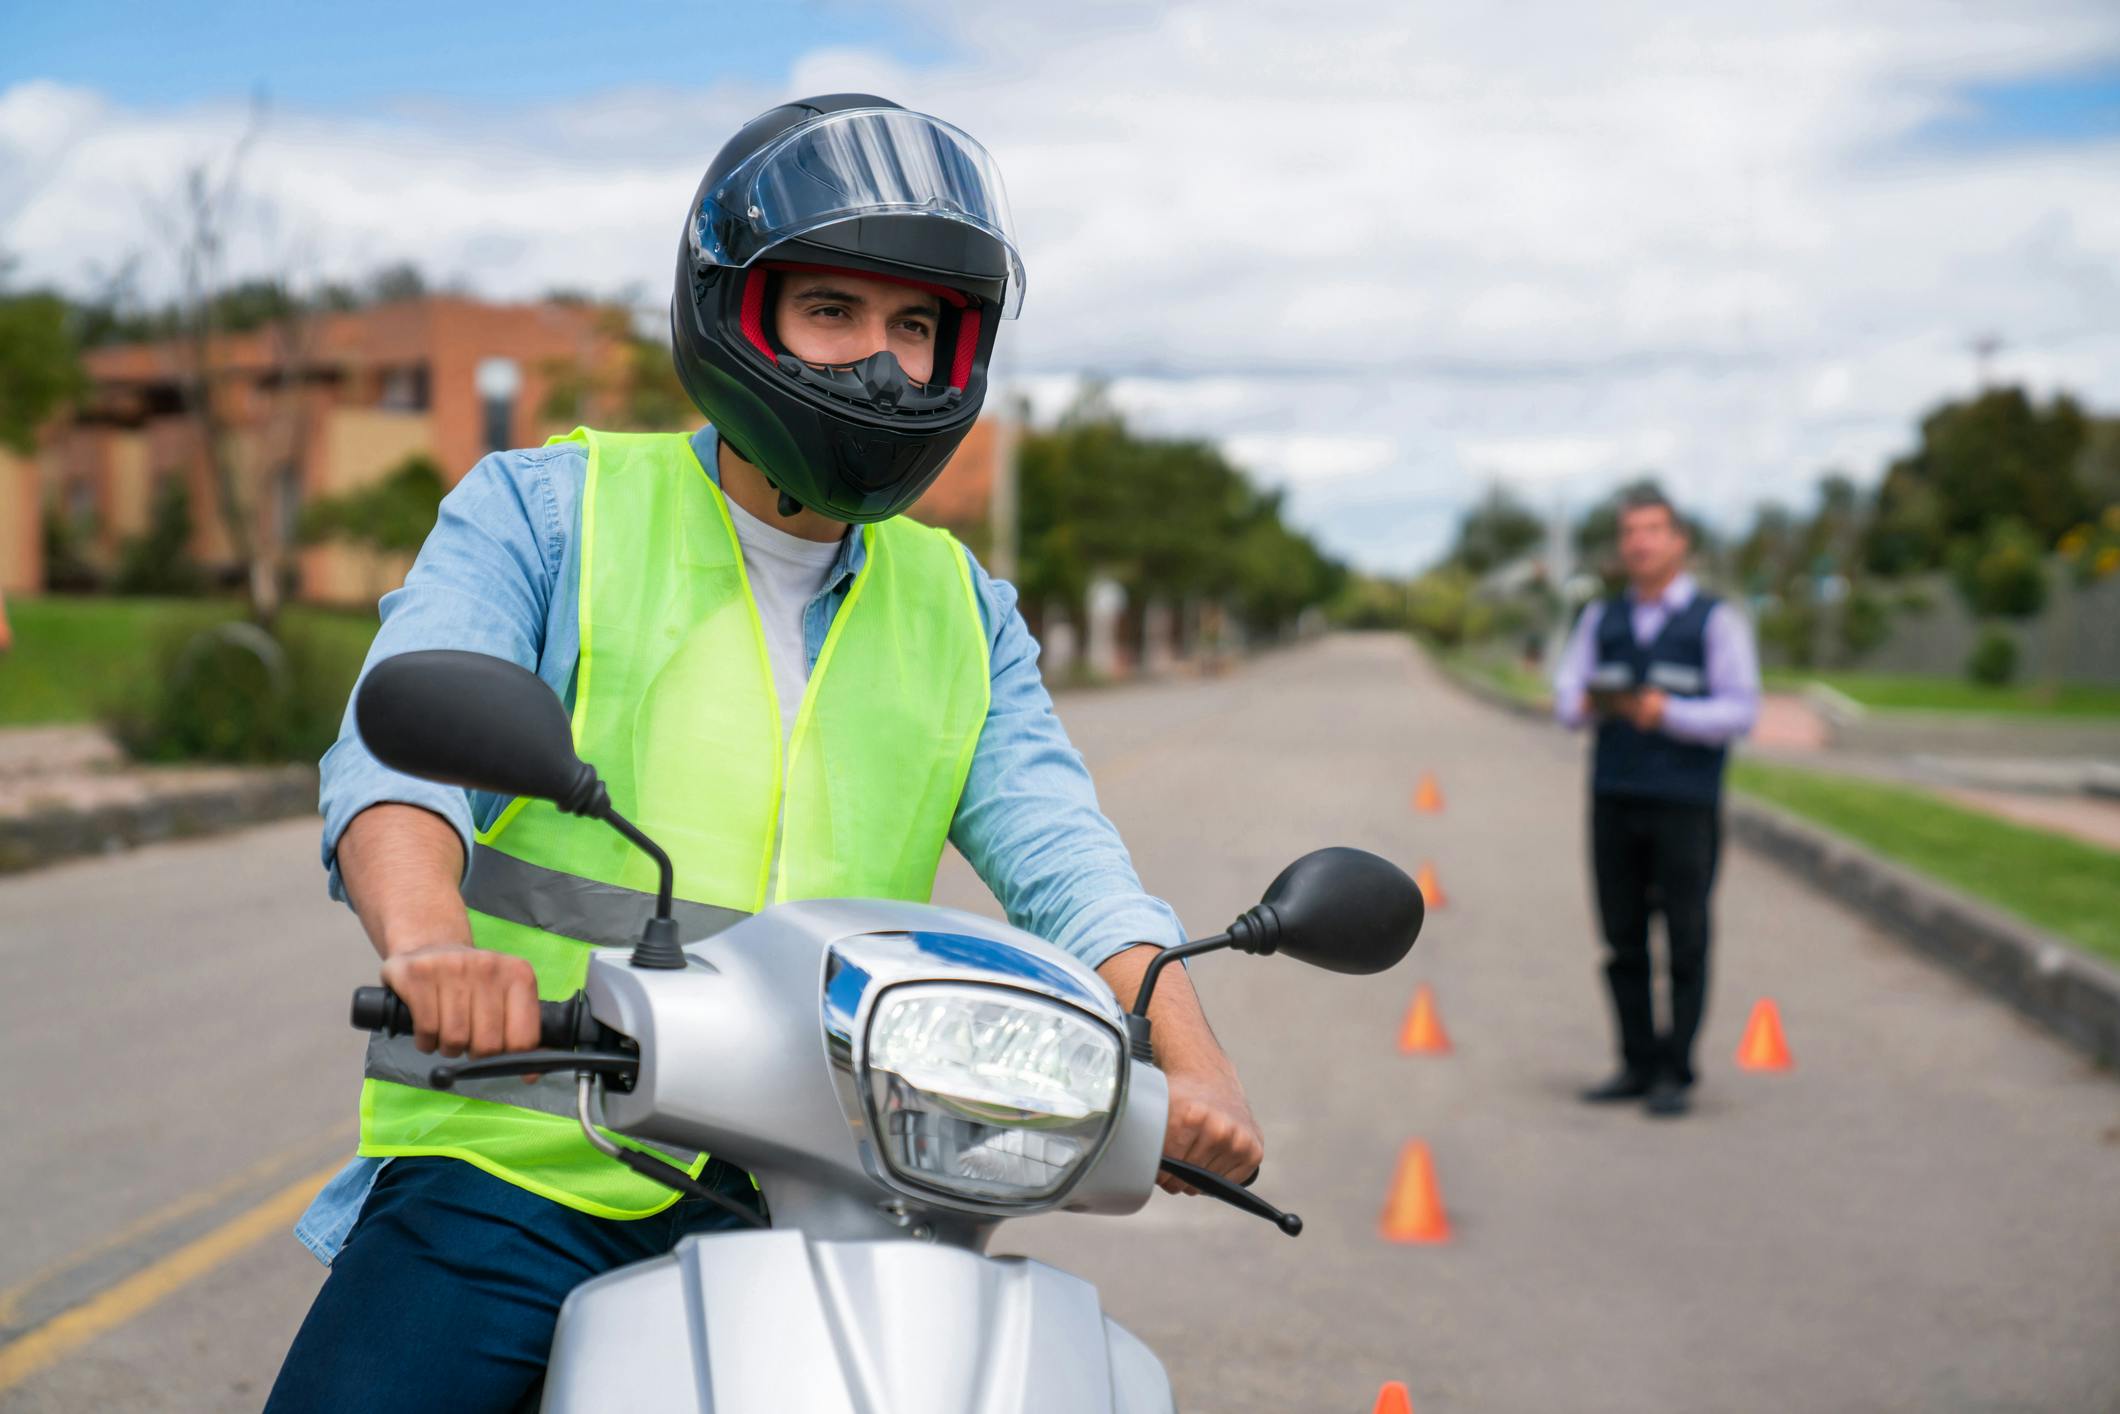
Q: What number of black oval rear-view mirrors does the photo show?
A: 2